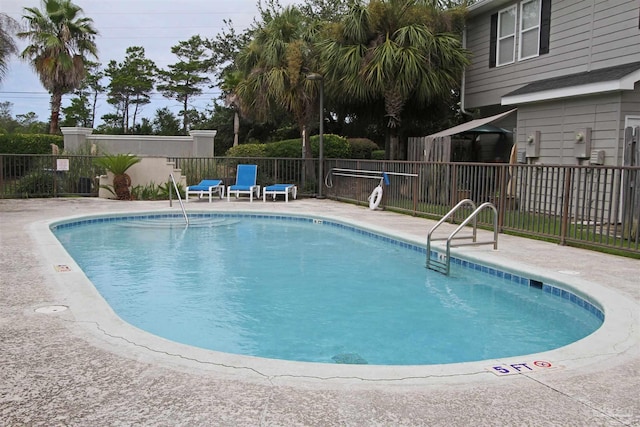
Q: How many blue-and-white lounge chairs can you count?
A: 3